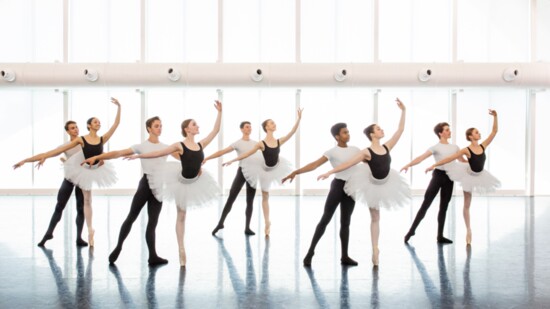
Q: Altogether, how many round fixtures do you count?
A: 7